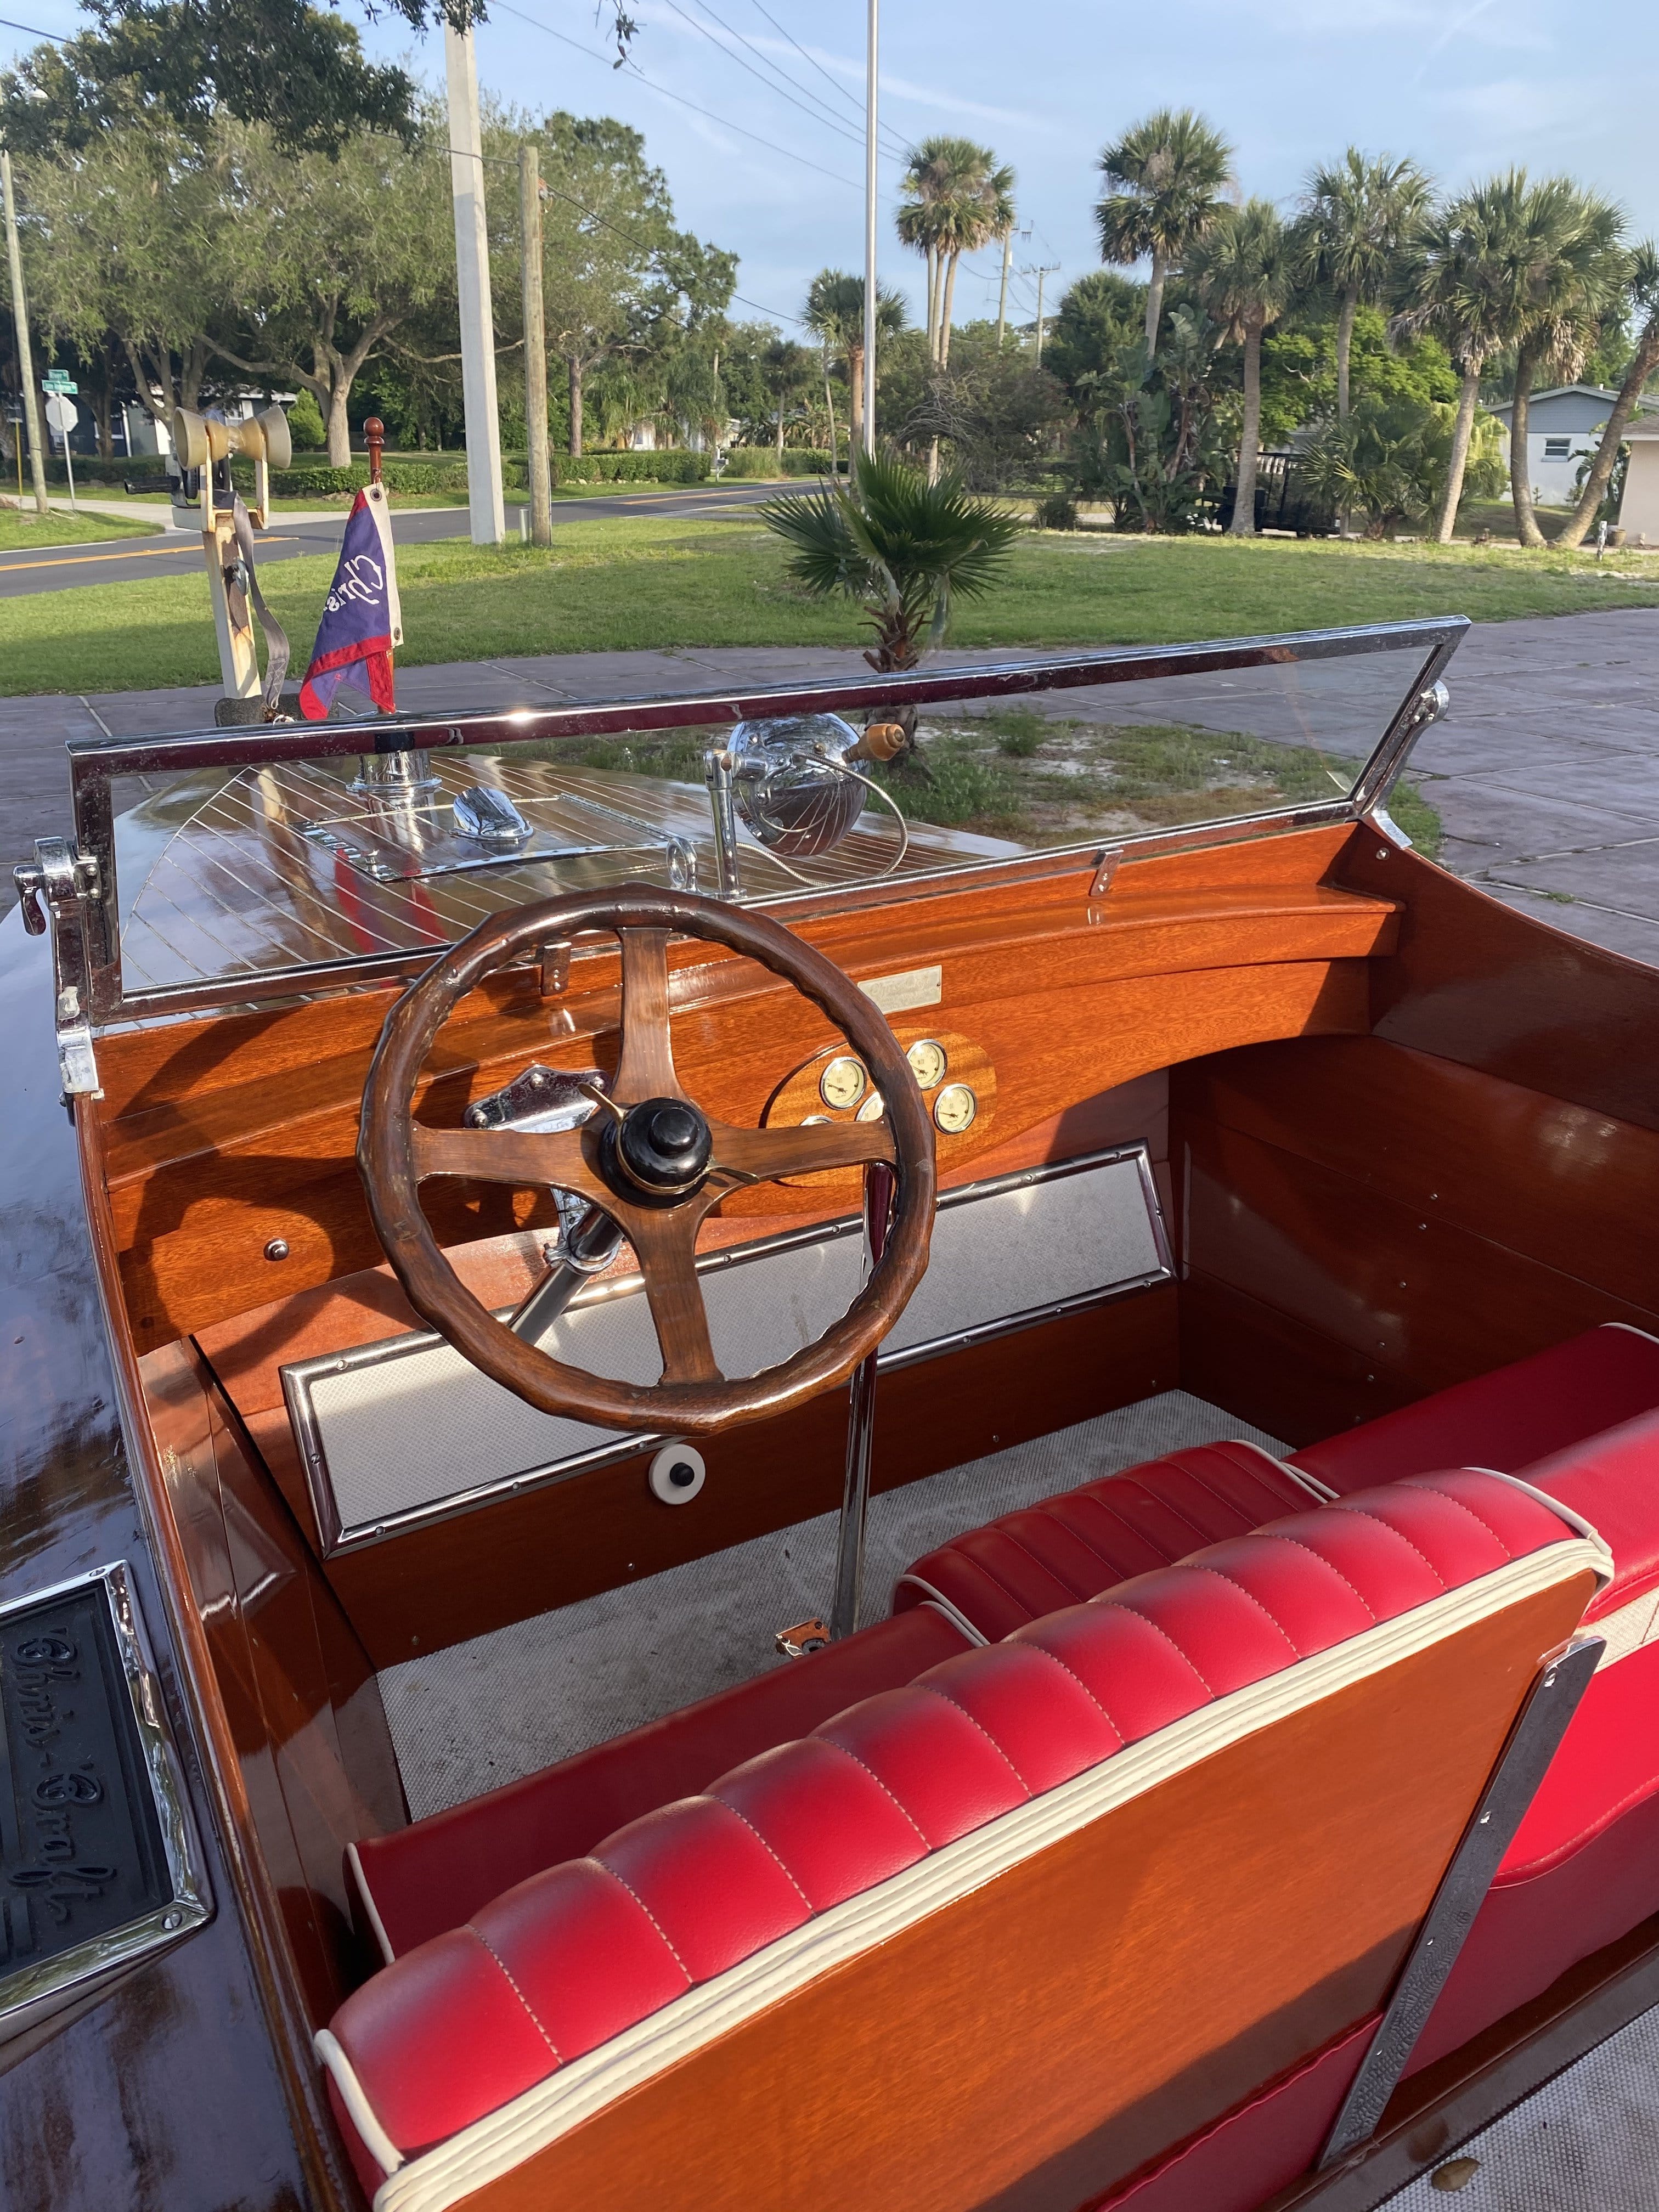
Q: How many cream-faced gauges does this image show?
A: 5